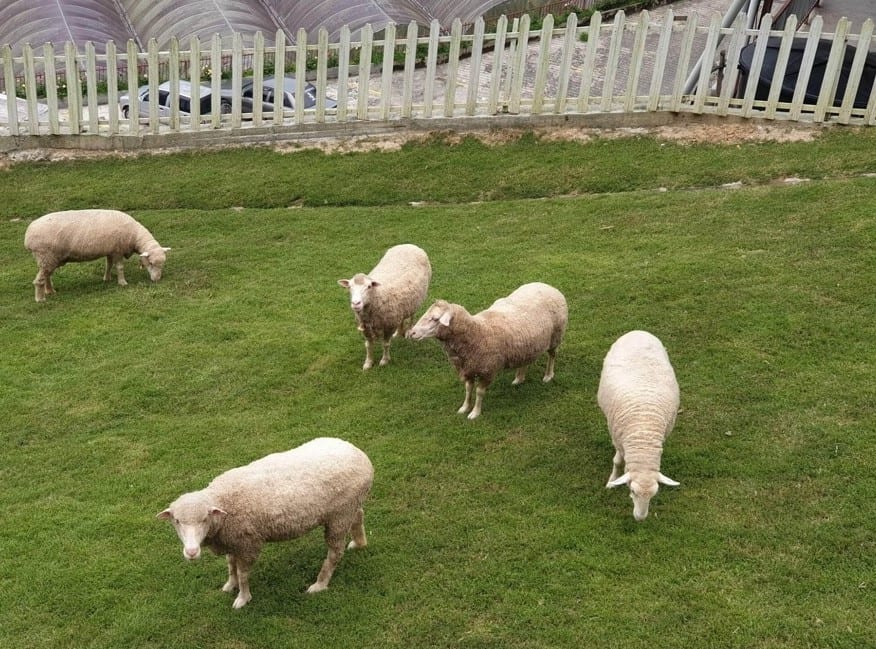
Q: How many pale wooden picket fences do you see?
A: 1